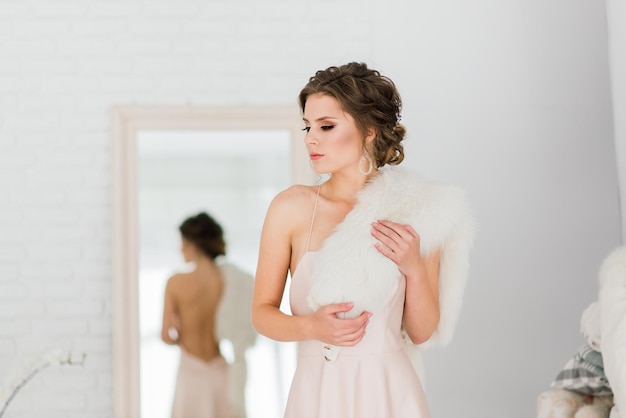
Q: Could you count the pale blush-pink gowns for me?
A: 1